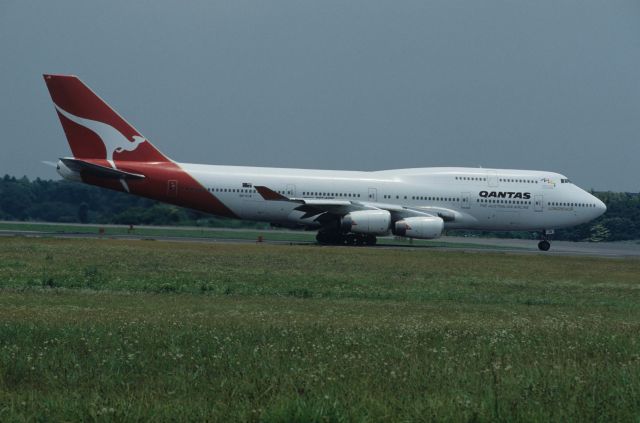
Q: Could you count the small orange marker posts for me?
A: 3